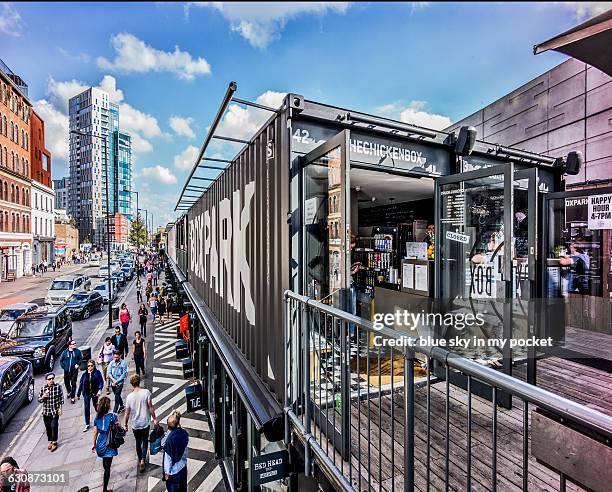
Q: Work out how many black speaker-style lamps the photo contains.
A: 2